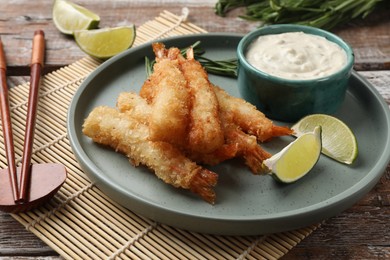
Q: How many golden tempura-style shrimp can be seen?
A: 6